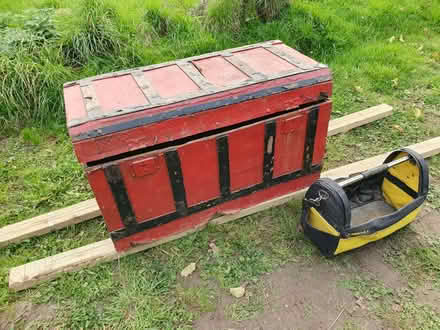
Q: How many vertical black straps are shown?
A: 5